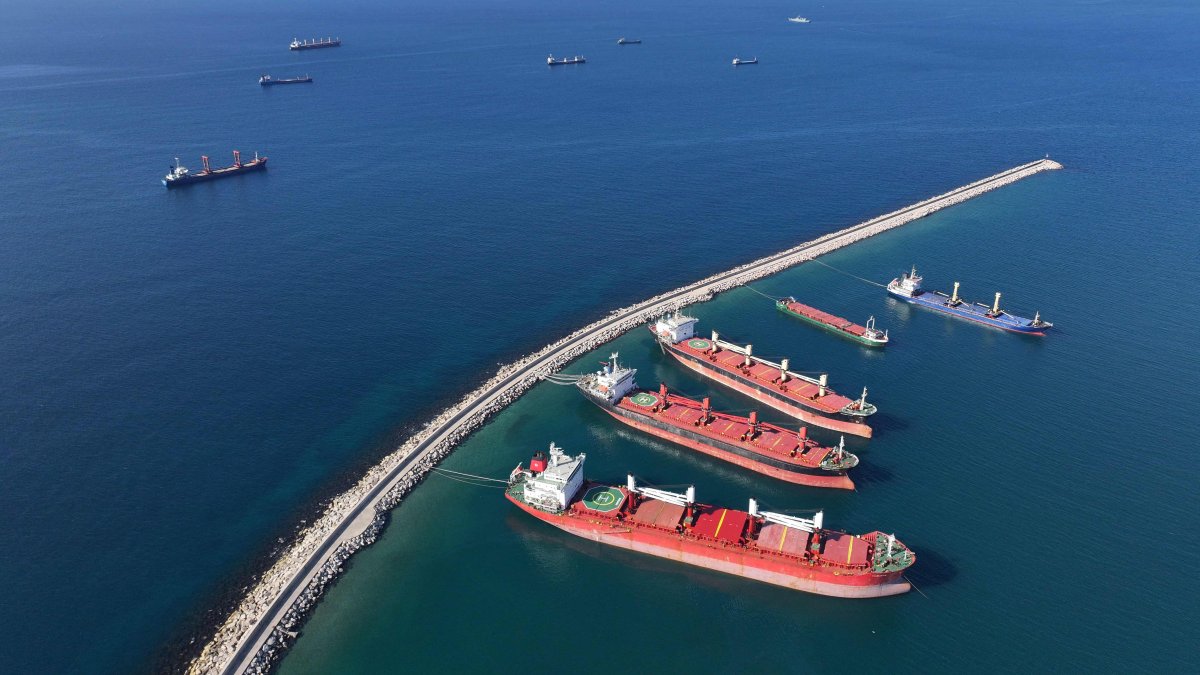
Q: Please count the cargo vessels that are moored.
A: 5